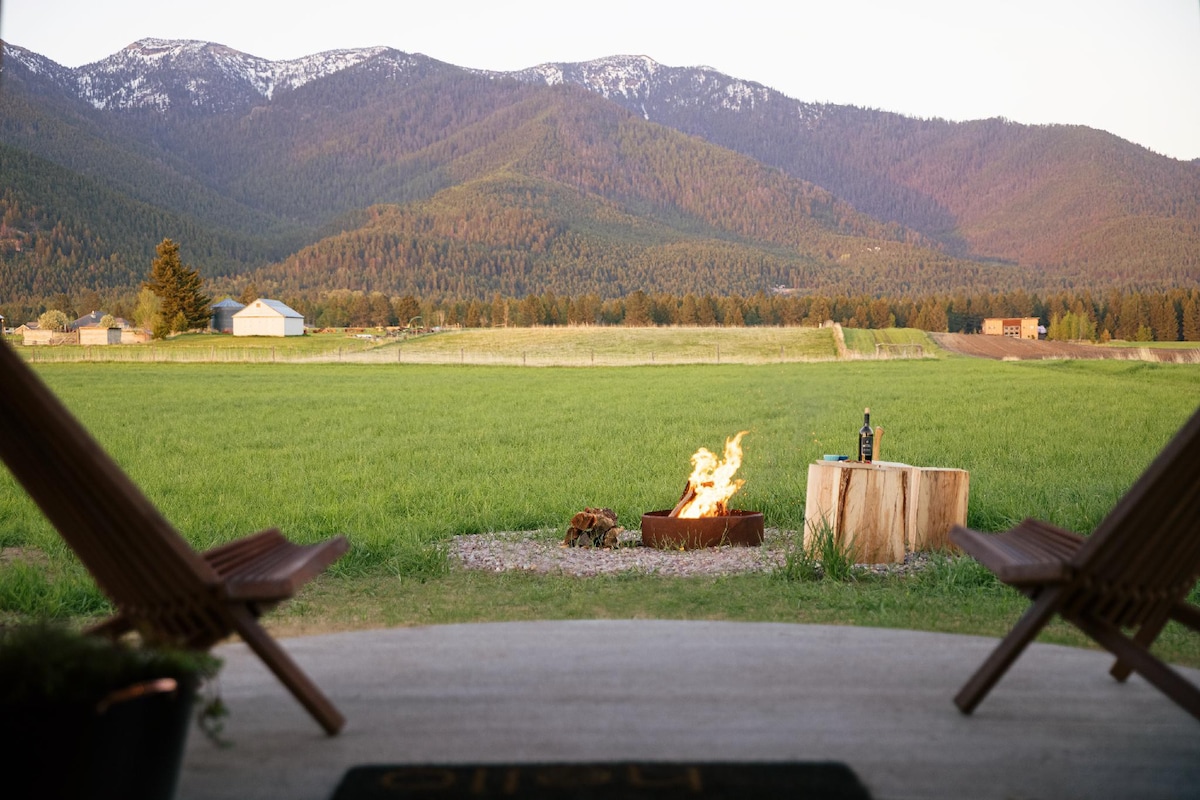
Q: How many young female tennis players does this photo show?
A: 0